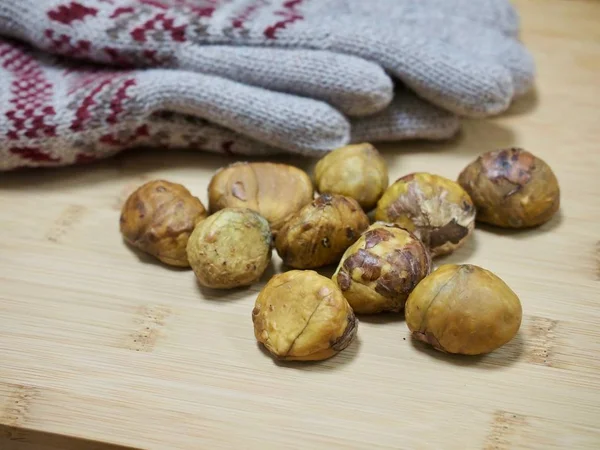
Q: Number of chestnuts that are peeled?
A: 10